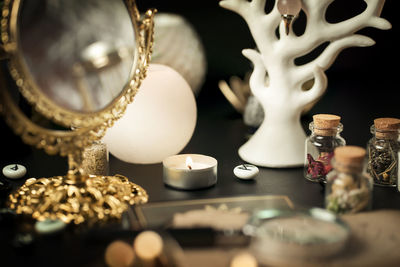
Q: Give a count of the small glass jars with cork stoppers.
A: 3